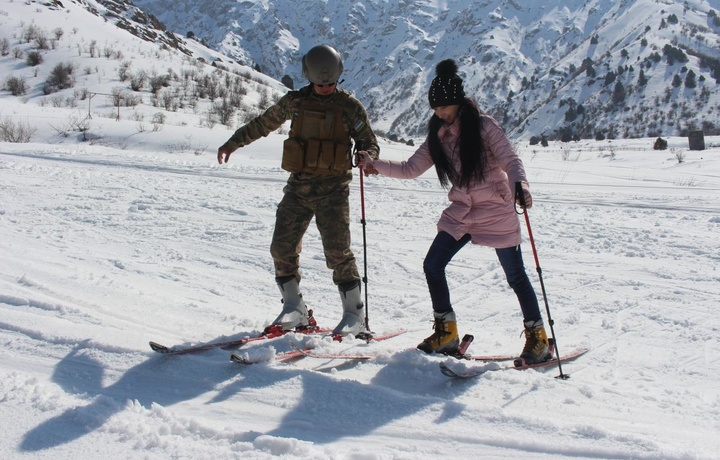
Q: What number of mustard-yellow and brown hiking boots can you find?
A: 2